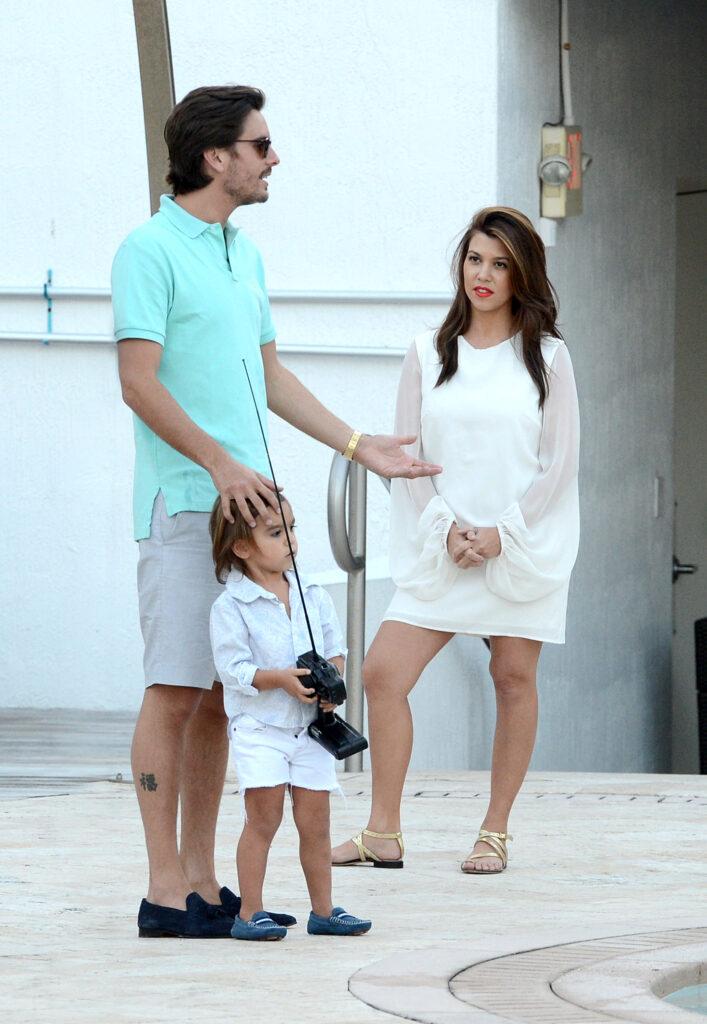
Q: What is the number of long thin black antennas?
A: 1